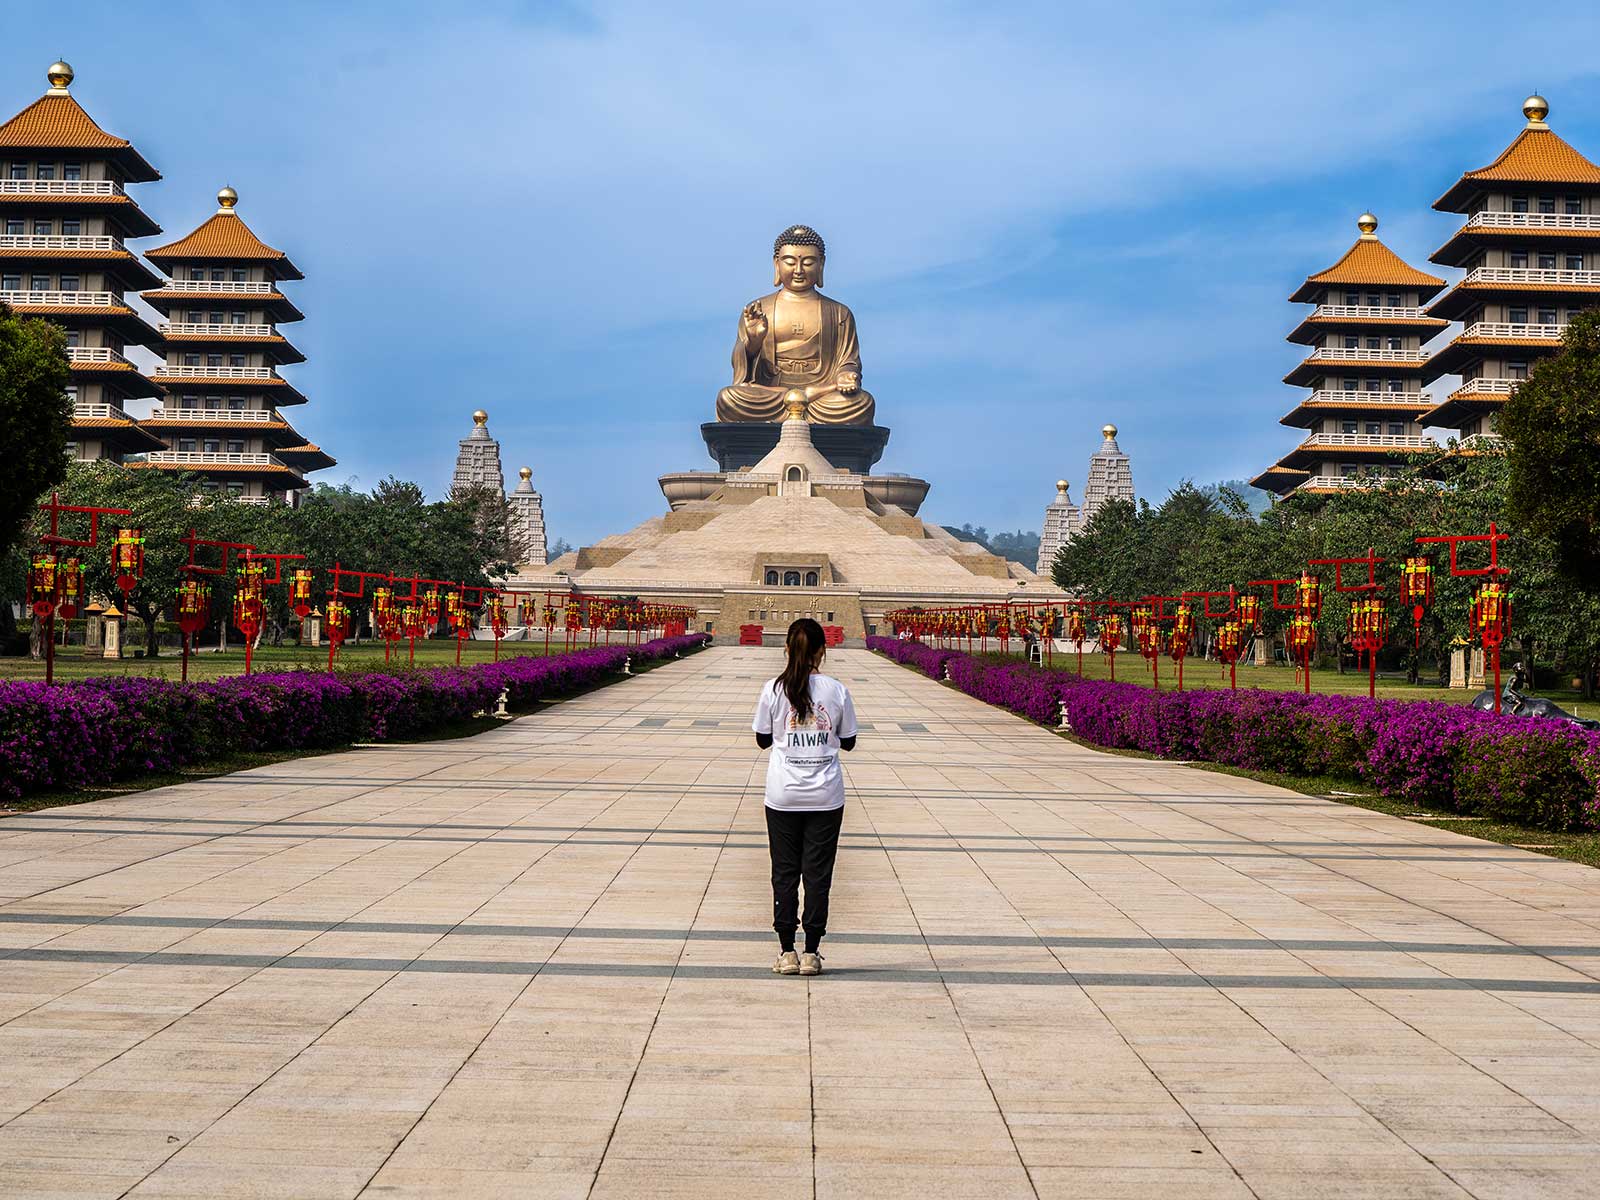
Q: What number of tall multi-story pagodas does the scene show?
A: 4